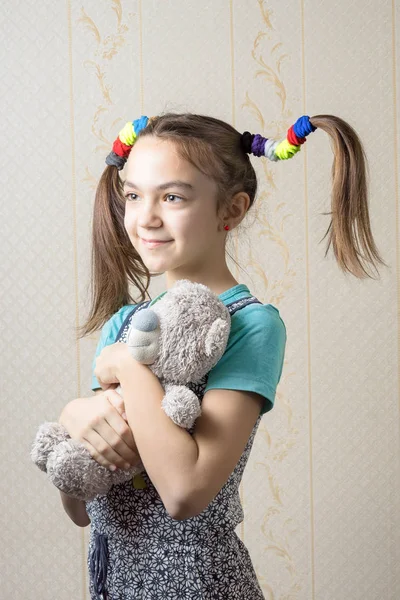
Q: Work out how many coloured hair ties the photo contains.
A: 10